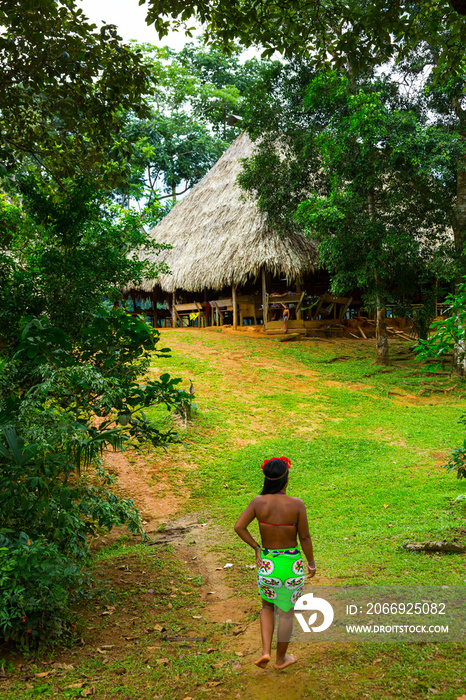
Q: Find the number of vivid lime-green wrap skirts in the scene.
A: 1